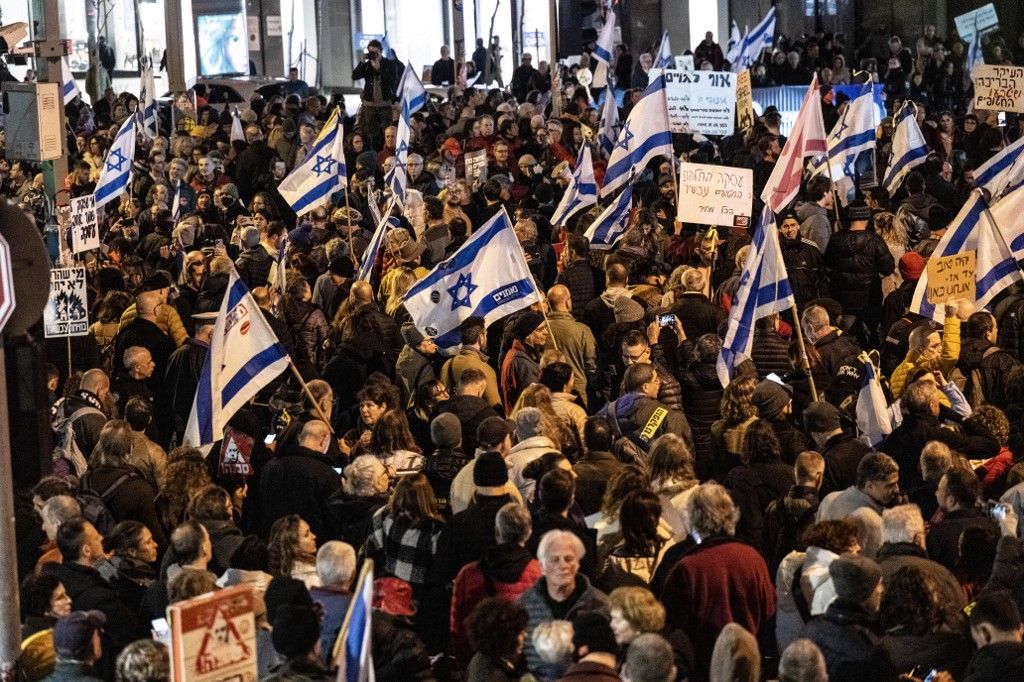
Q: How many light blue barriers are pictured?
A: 1